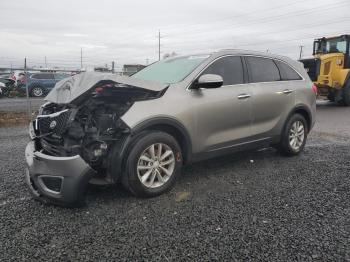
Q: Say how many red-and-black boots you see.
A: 0